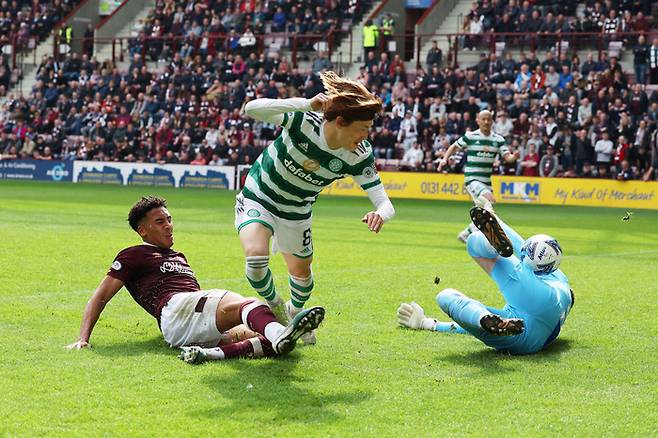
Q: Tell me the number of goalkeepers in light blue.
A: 1